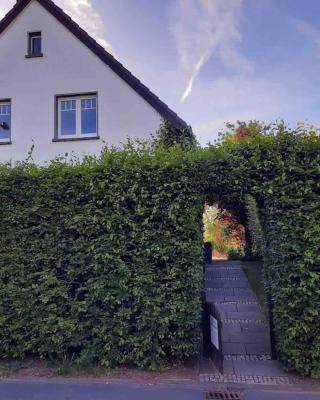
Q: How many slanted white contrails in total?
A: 1